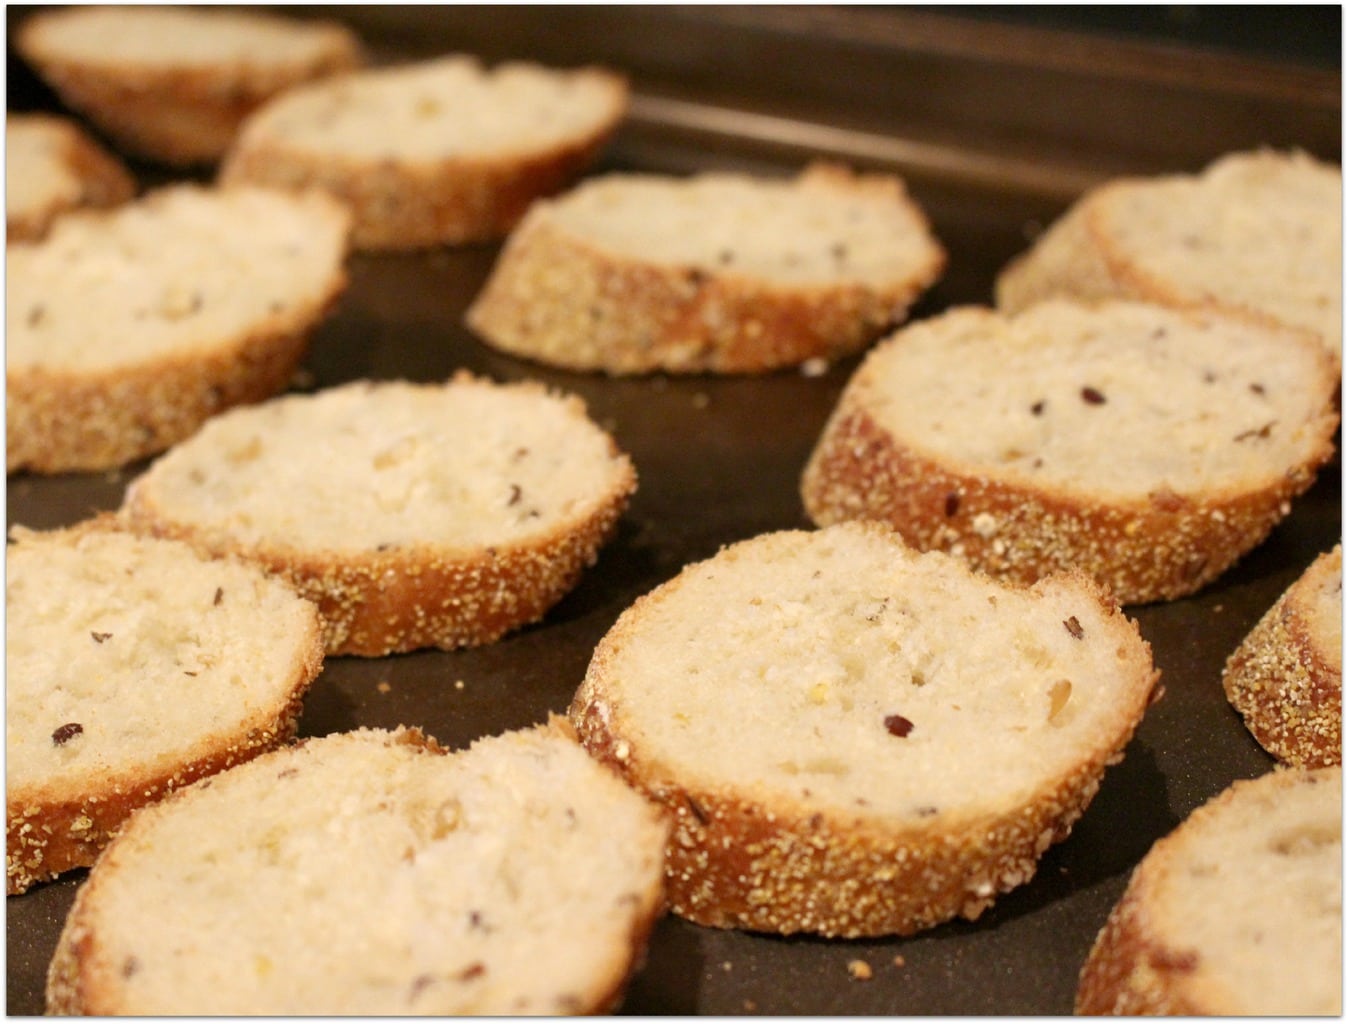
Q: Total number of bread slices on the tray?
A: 13